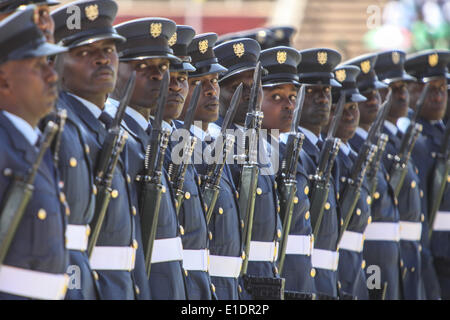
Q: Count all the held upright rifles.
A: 13